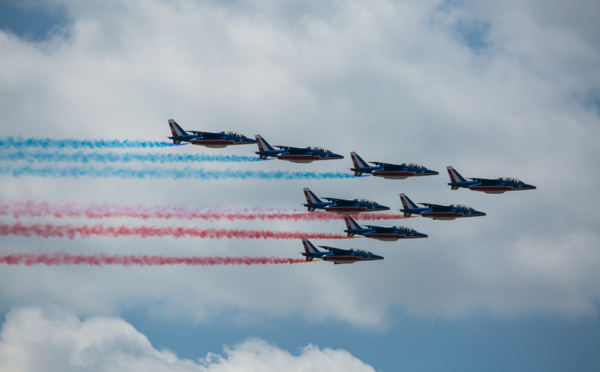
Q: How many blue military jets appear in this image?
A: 8